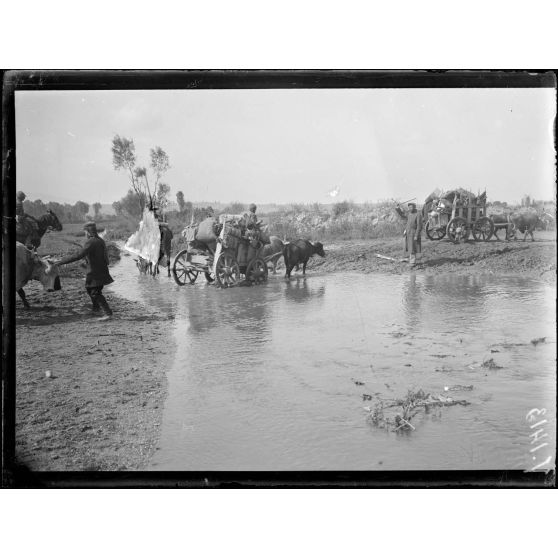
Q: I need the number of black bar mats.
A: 0